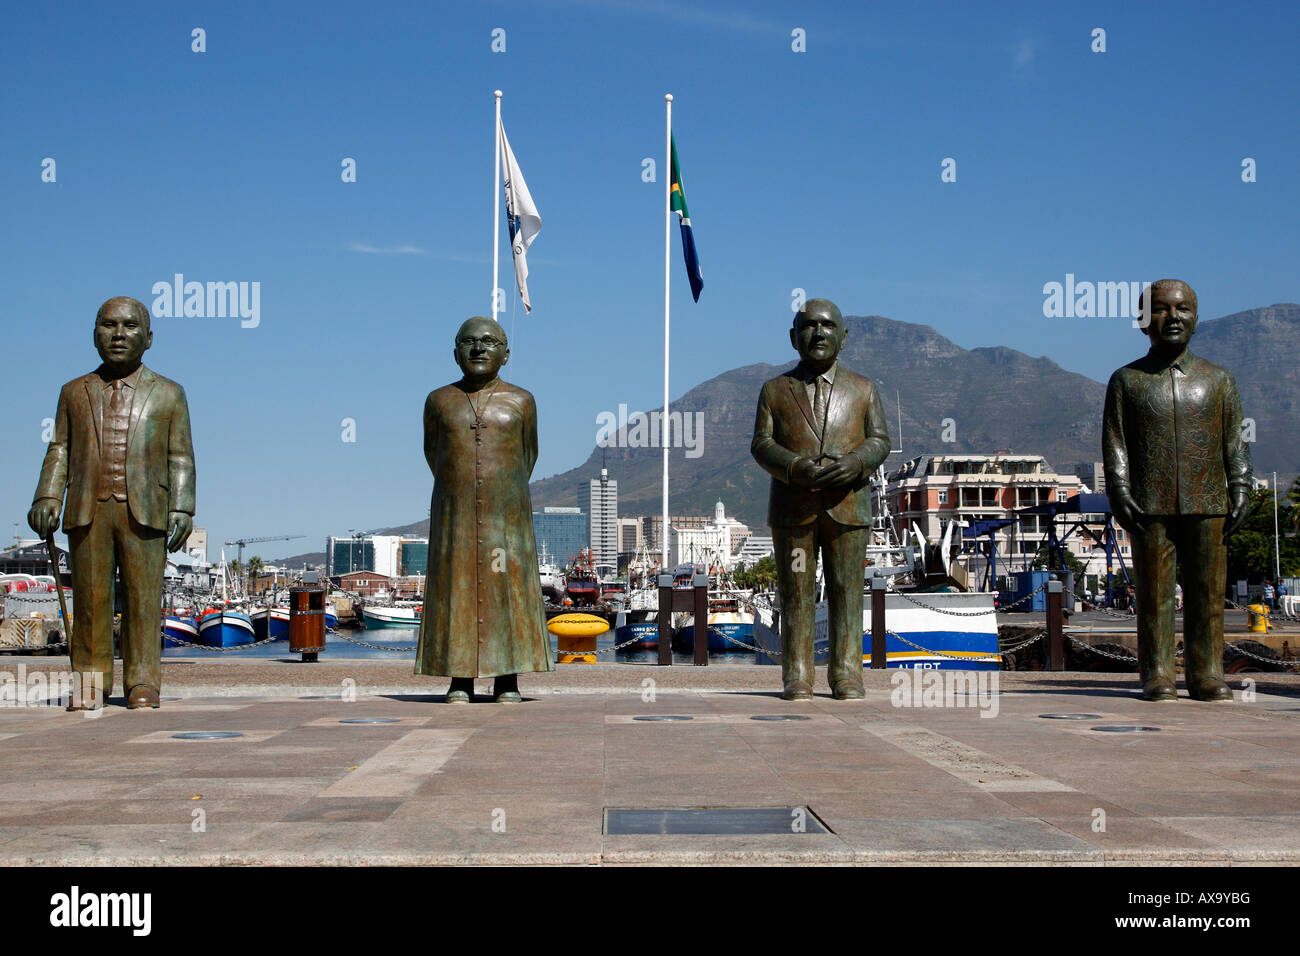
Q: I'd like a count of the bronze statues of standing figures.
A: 4